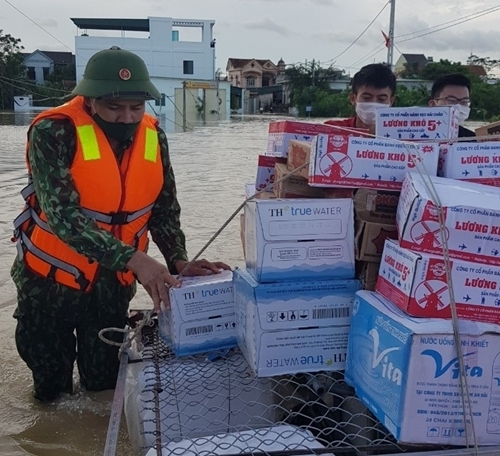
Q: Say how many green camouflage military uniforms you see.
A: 1